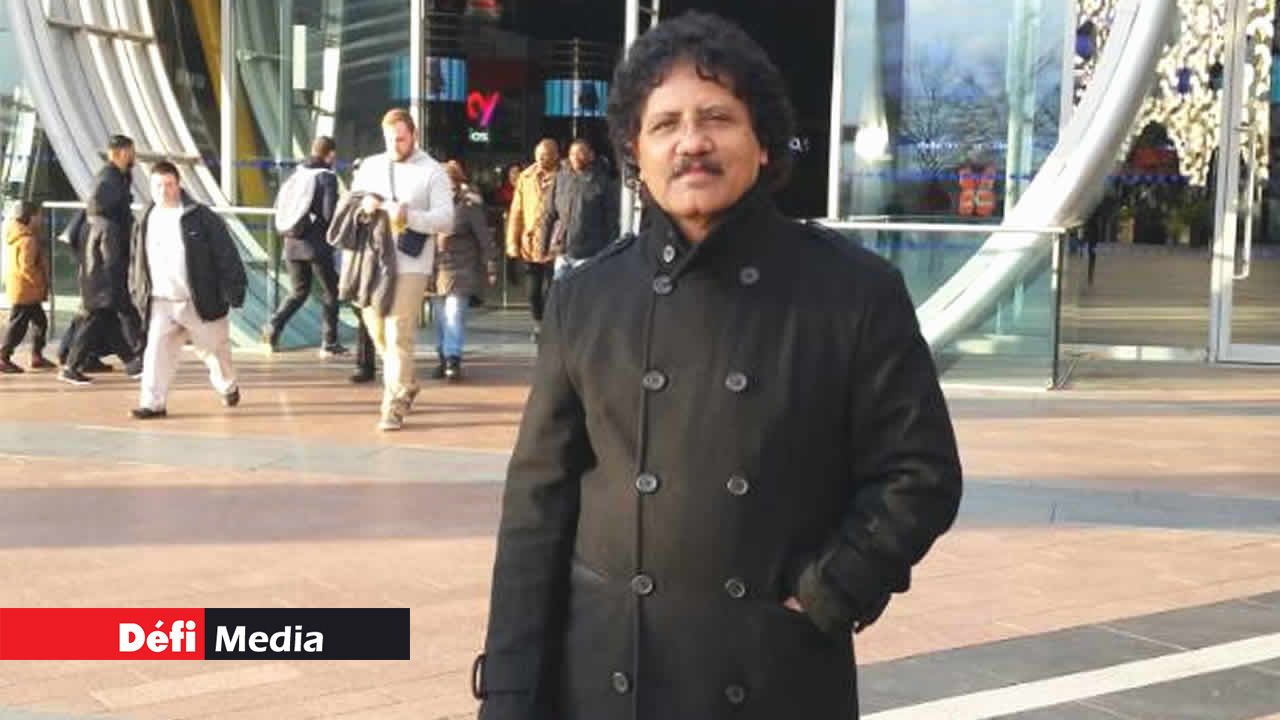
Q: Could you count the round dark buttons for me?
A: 11